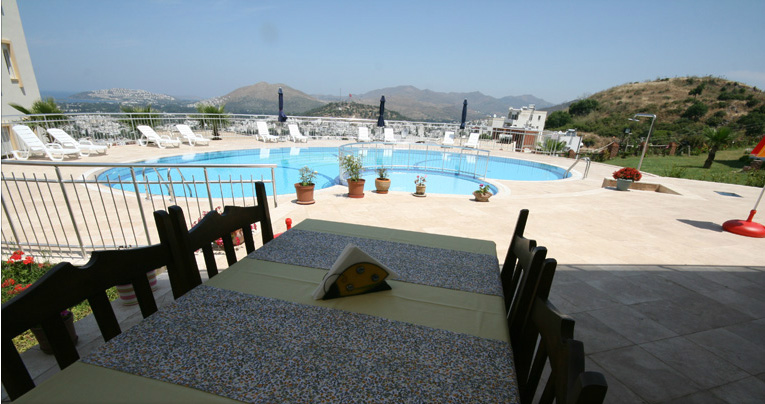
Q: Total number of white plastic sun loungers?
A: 10